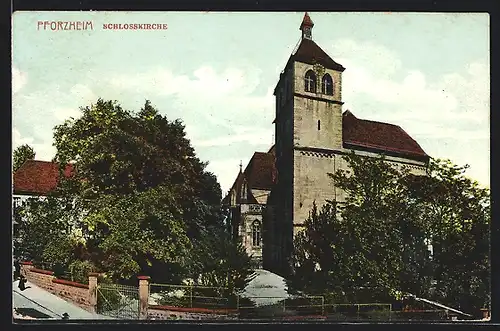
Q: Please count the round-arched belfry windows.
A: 2